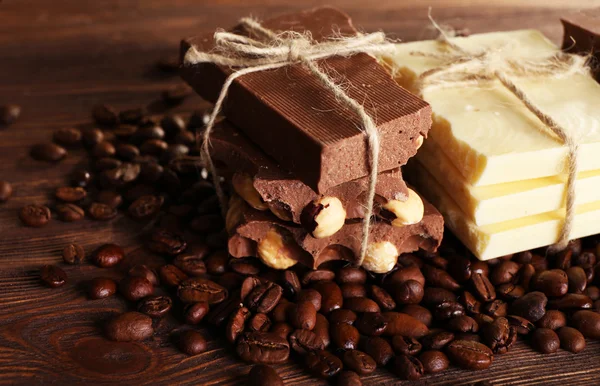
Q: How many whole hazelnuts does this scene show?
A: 4